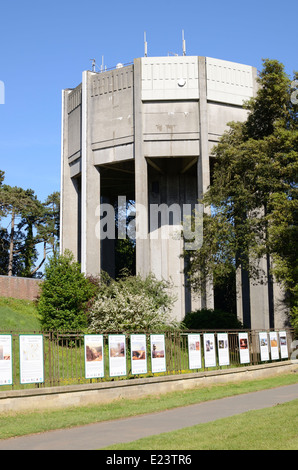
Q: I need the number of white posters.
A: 13